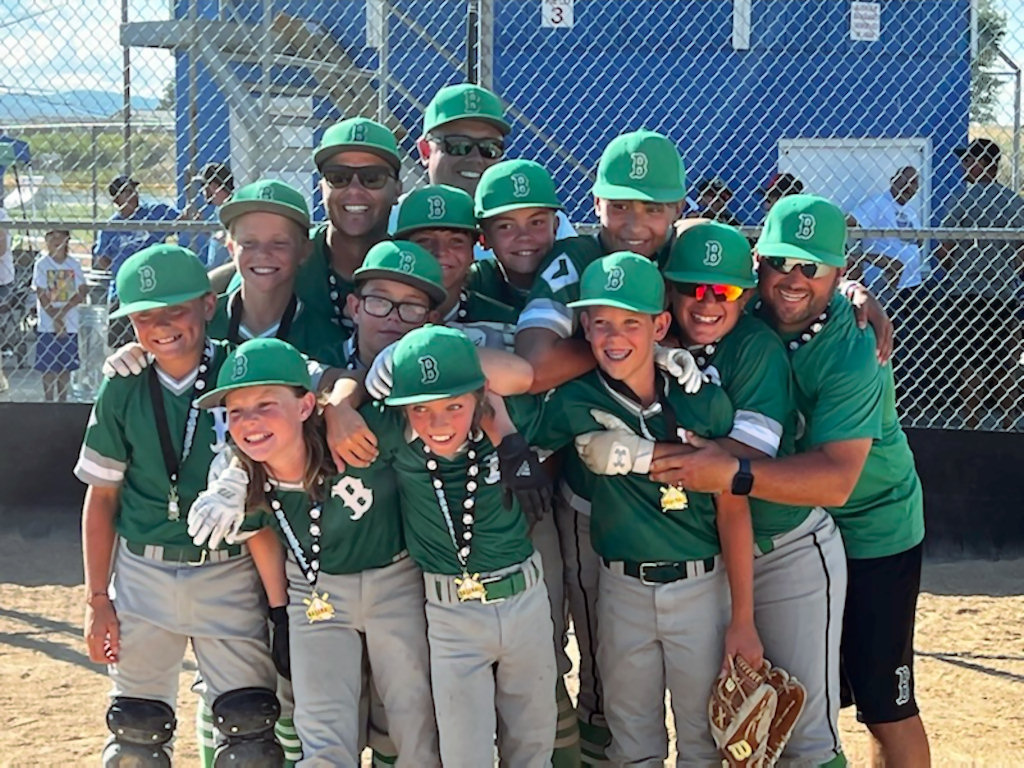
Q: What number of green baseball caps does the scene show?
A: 13